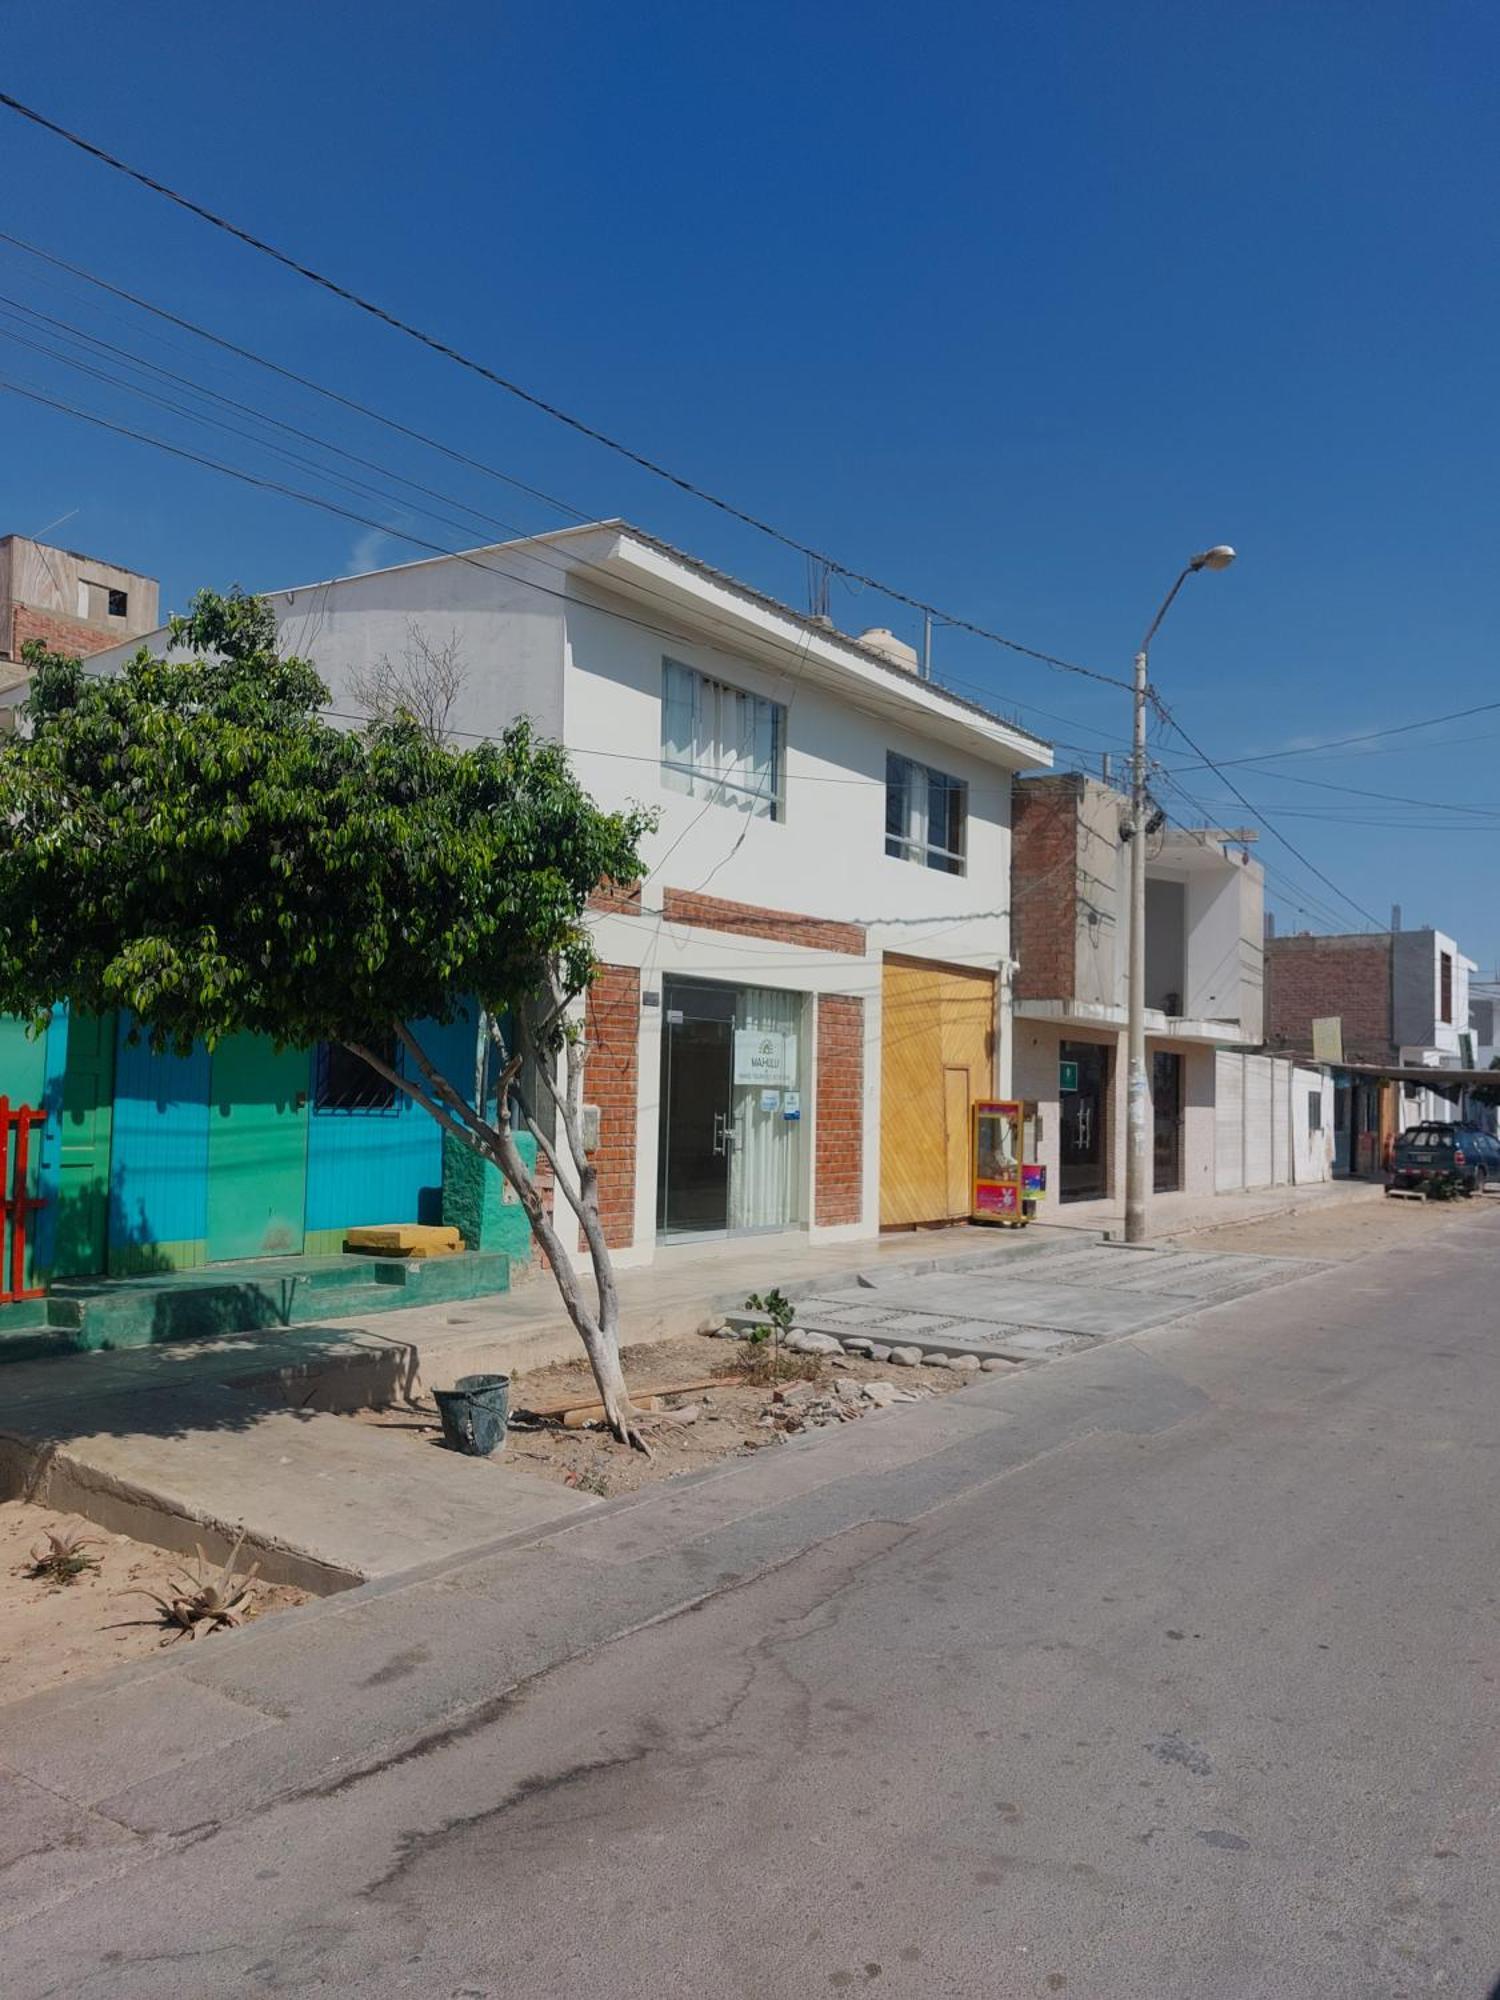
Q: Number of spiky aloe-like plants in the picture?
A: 2